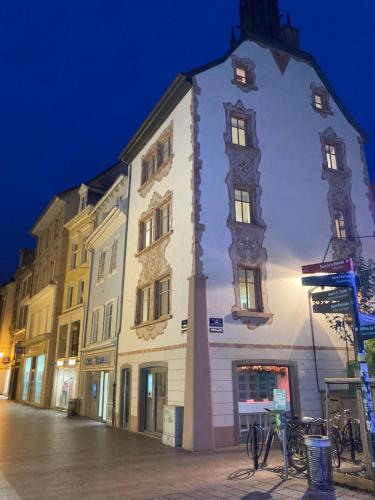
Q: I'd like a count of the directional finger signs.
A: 5